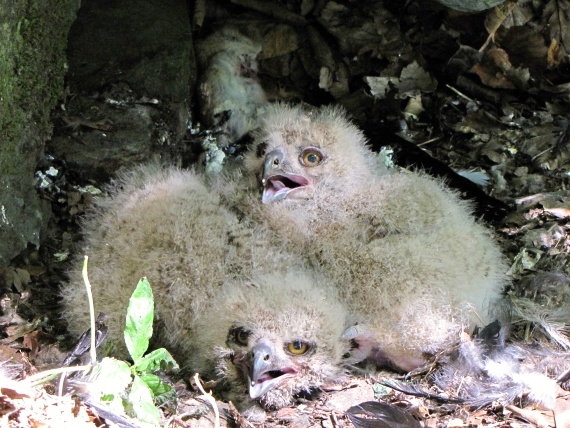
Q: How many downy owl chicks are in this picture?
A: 2